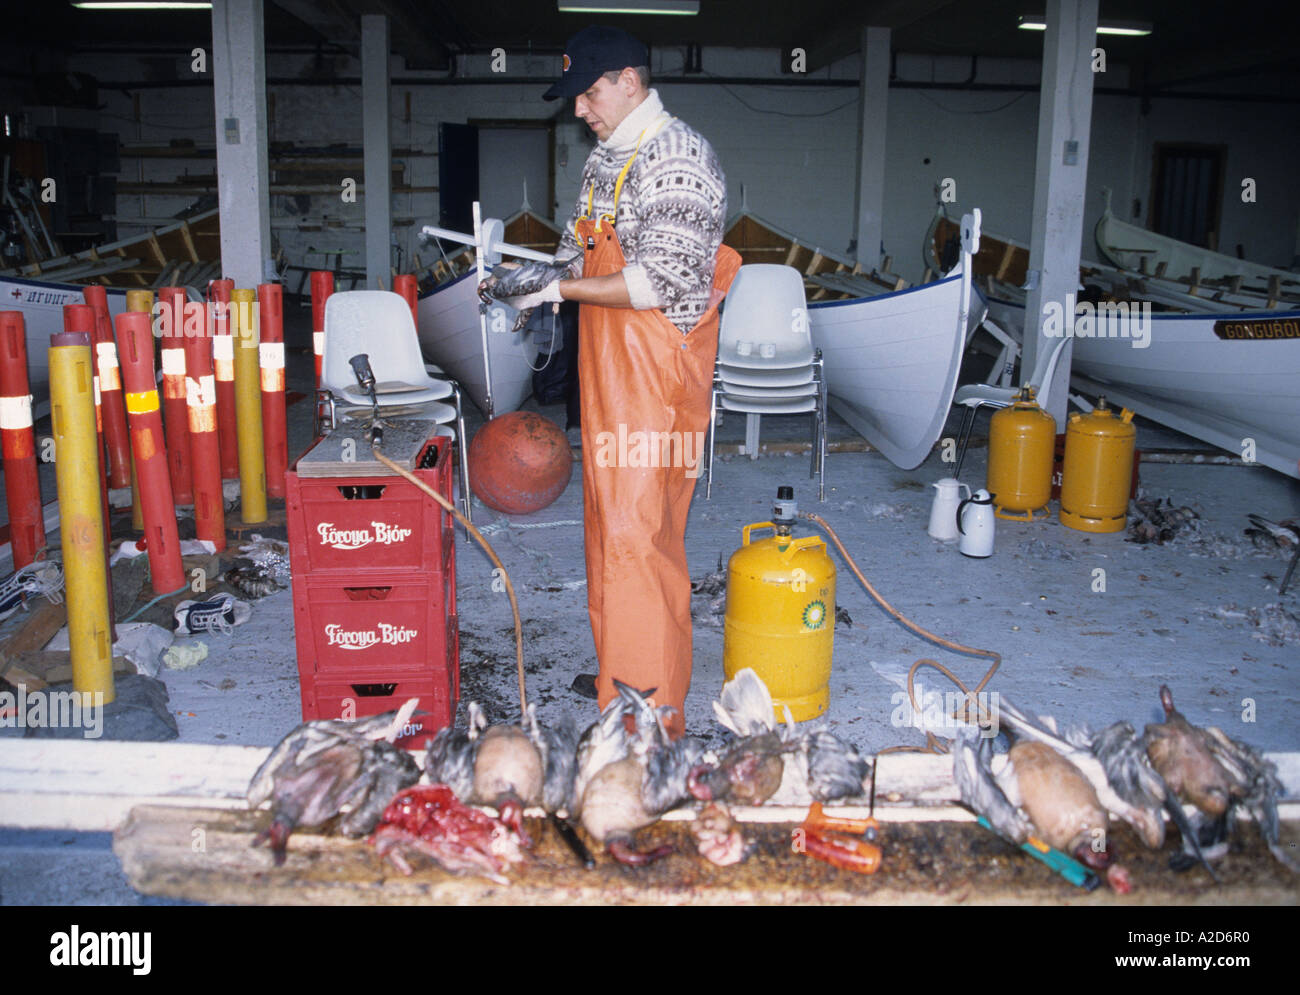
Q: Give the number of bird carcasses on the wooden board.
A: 6